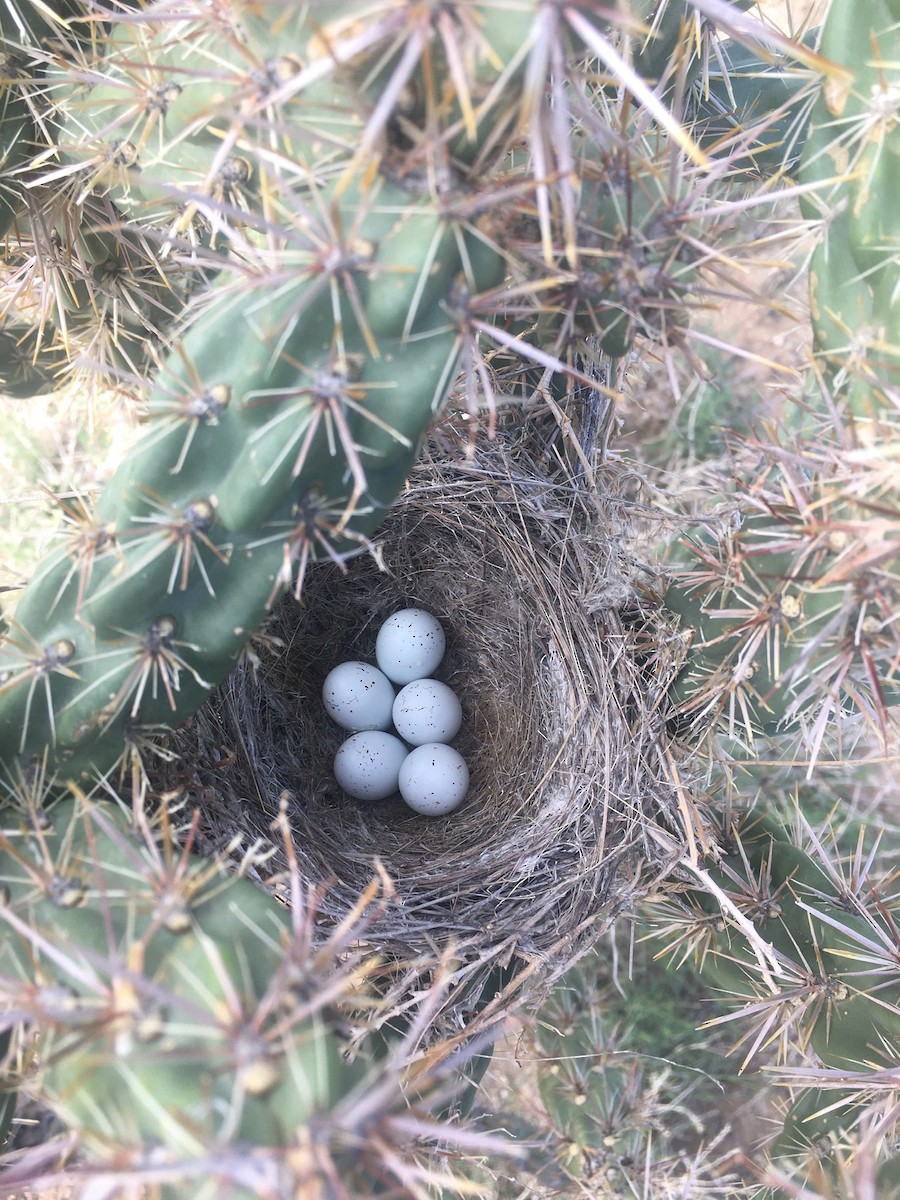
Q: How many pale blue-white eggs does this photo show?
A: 5